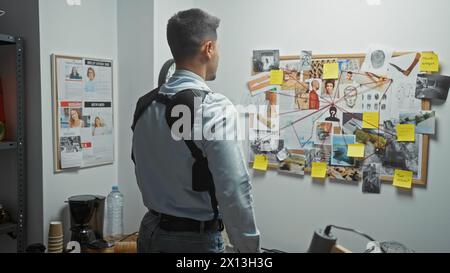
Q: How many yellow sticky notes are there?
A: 9